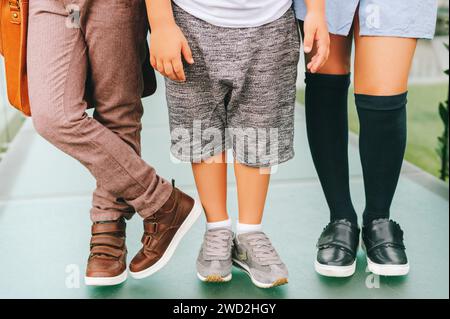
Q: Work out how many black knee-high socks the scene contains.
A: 2